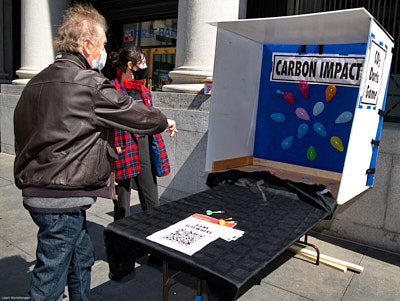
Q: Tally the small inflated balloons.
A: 12